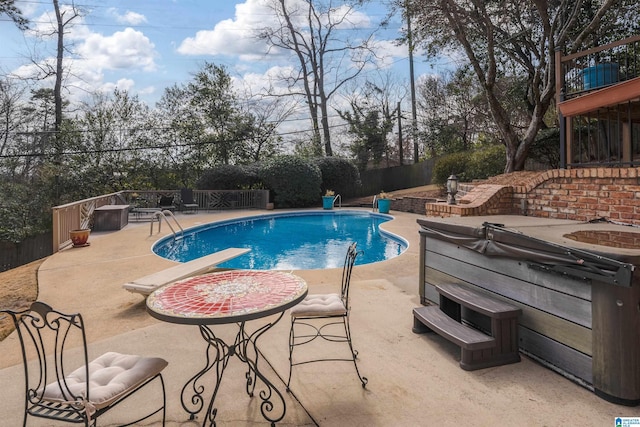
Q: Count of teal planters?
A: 2